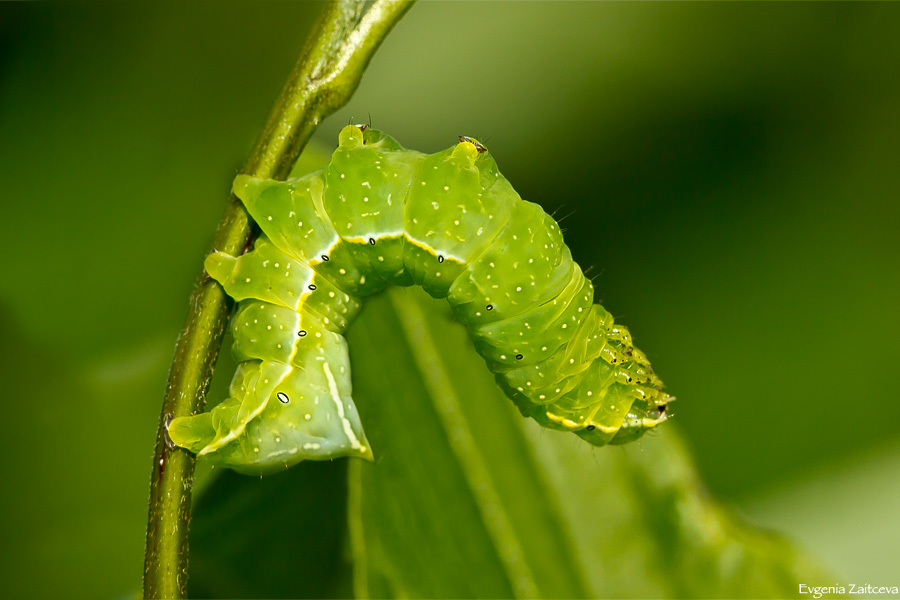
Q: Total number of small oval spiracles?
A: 9